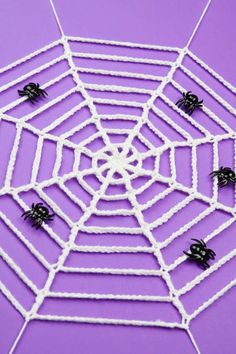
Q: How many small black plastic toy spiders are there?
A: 5